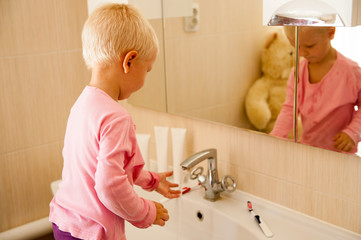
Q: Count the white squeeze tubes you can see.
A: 3